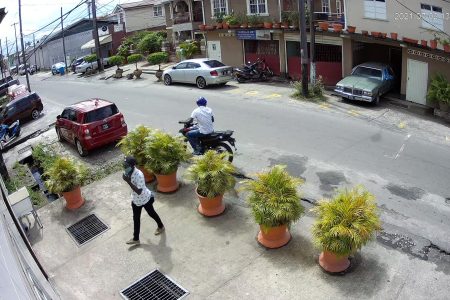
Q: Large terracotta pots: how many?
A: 6